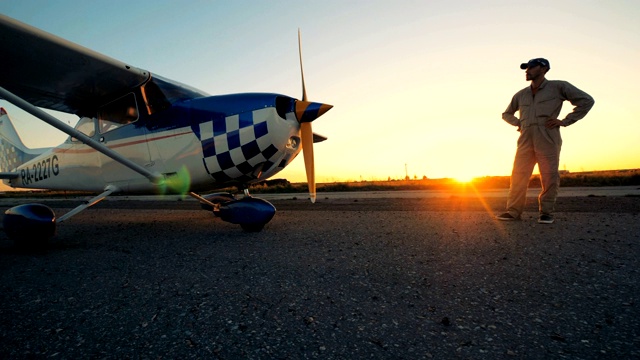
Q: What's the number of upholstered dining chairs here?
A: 0